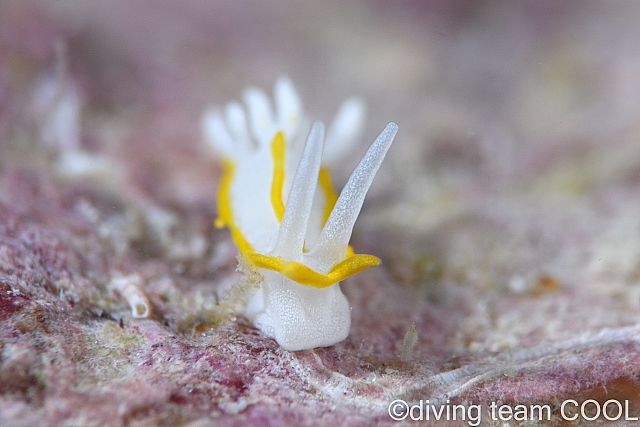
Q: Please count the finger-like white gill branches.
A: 5